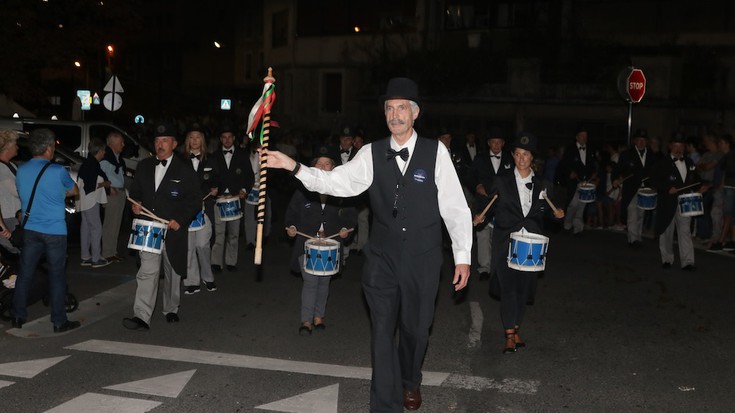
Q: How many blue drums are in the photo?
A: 9